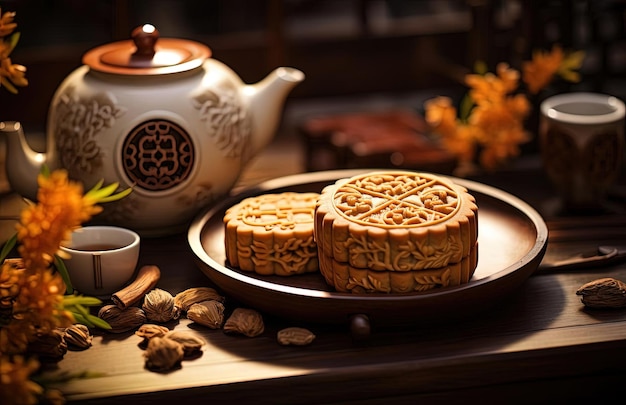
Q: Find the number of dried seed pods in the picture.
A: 12